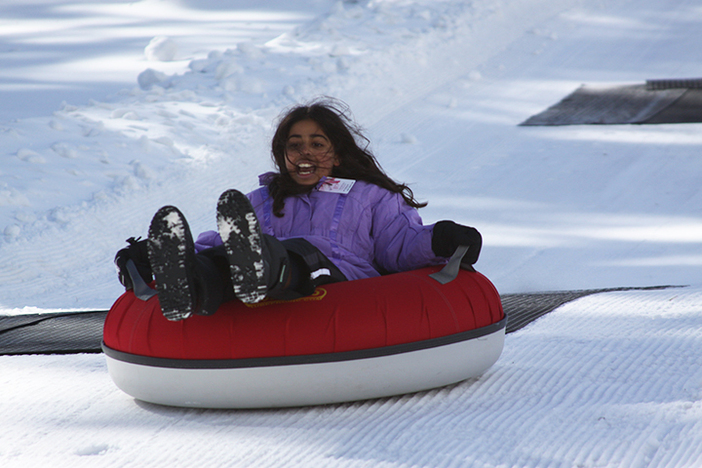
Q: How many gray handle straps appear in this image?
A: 2